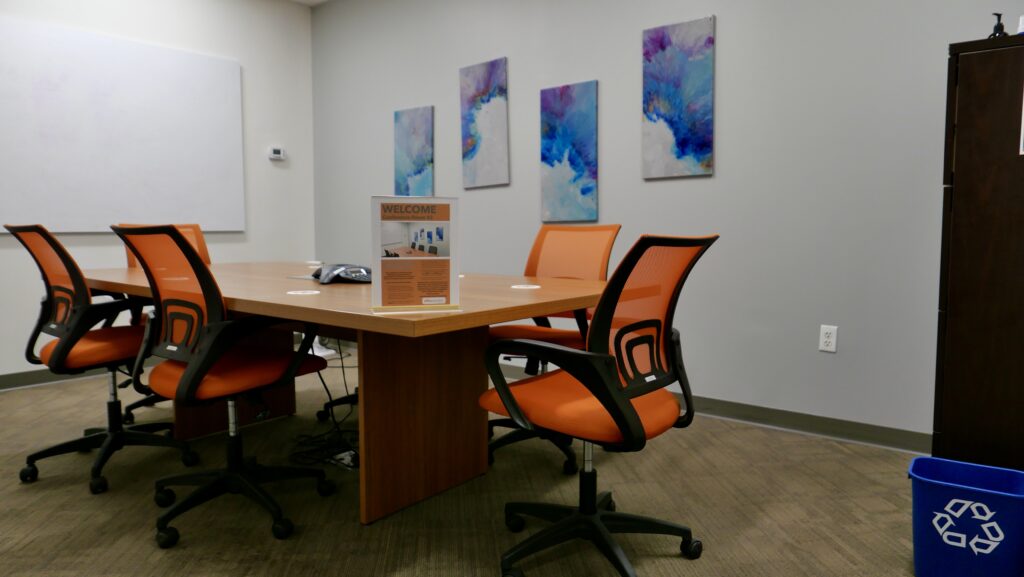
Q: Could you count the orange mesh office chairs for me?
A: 5